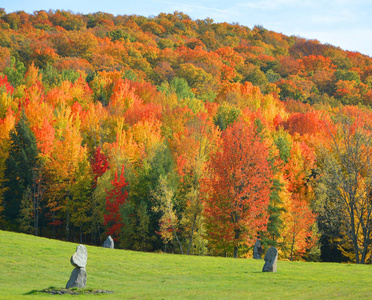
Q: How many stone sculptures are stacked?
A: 1